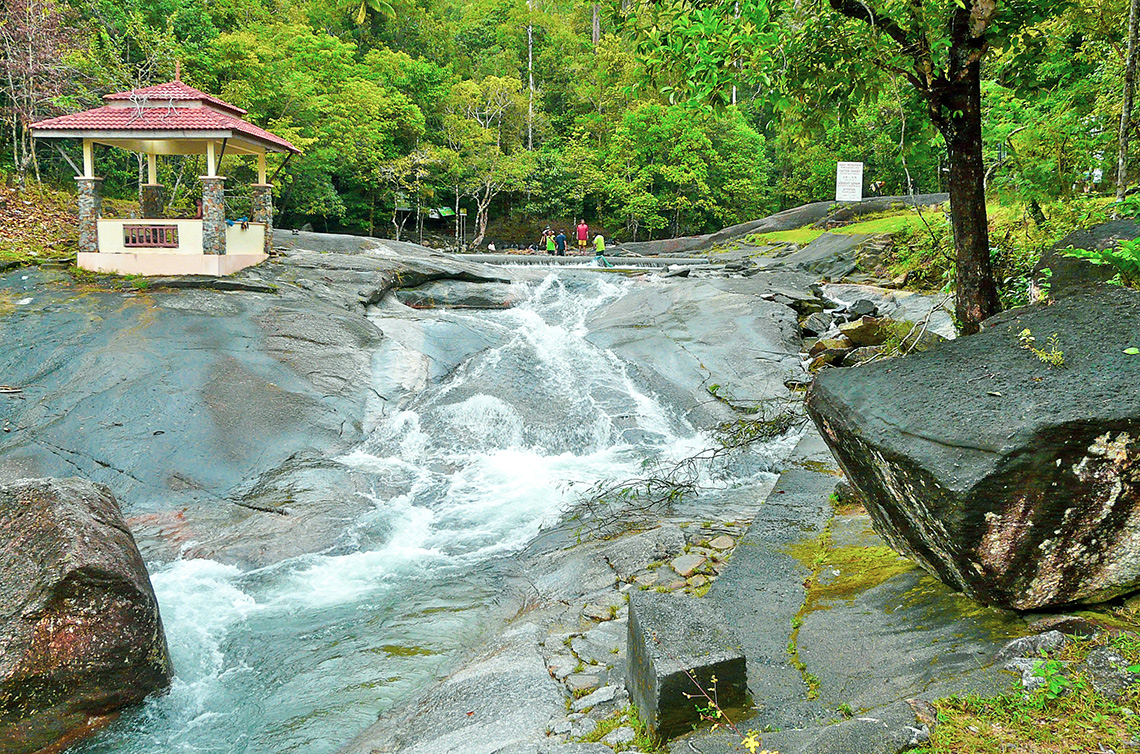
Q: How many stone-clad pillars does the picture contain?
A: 4